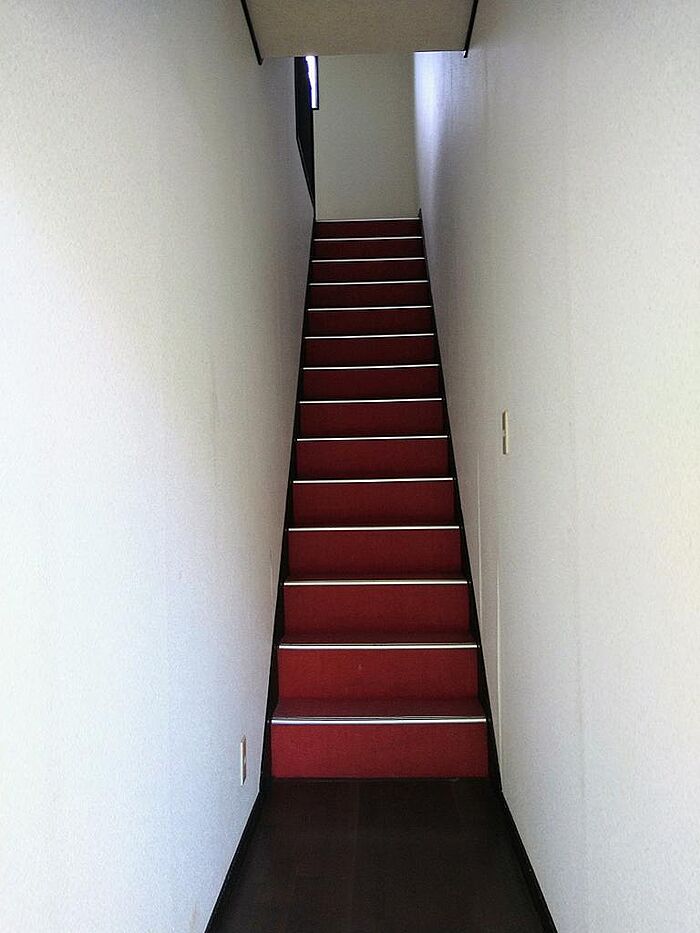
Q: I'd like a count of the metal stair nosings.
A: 14